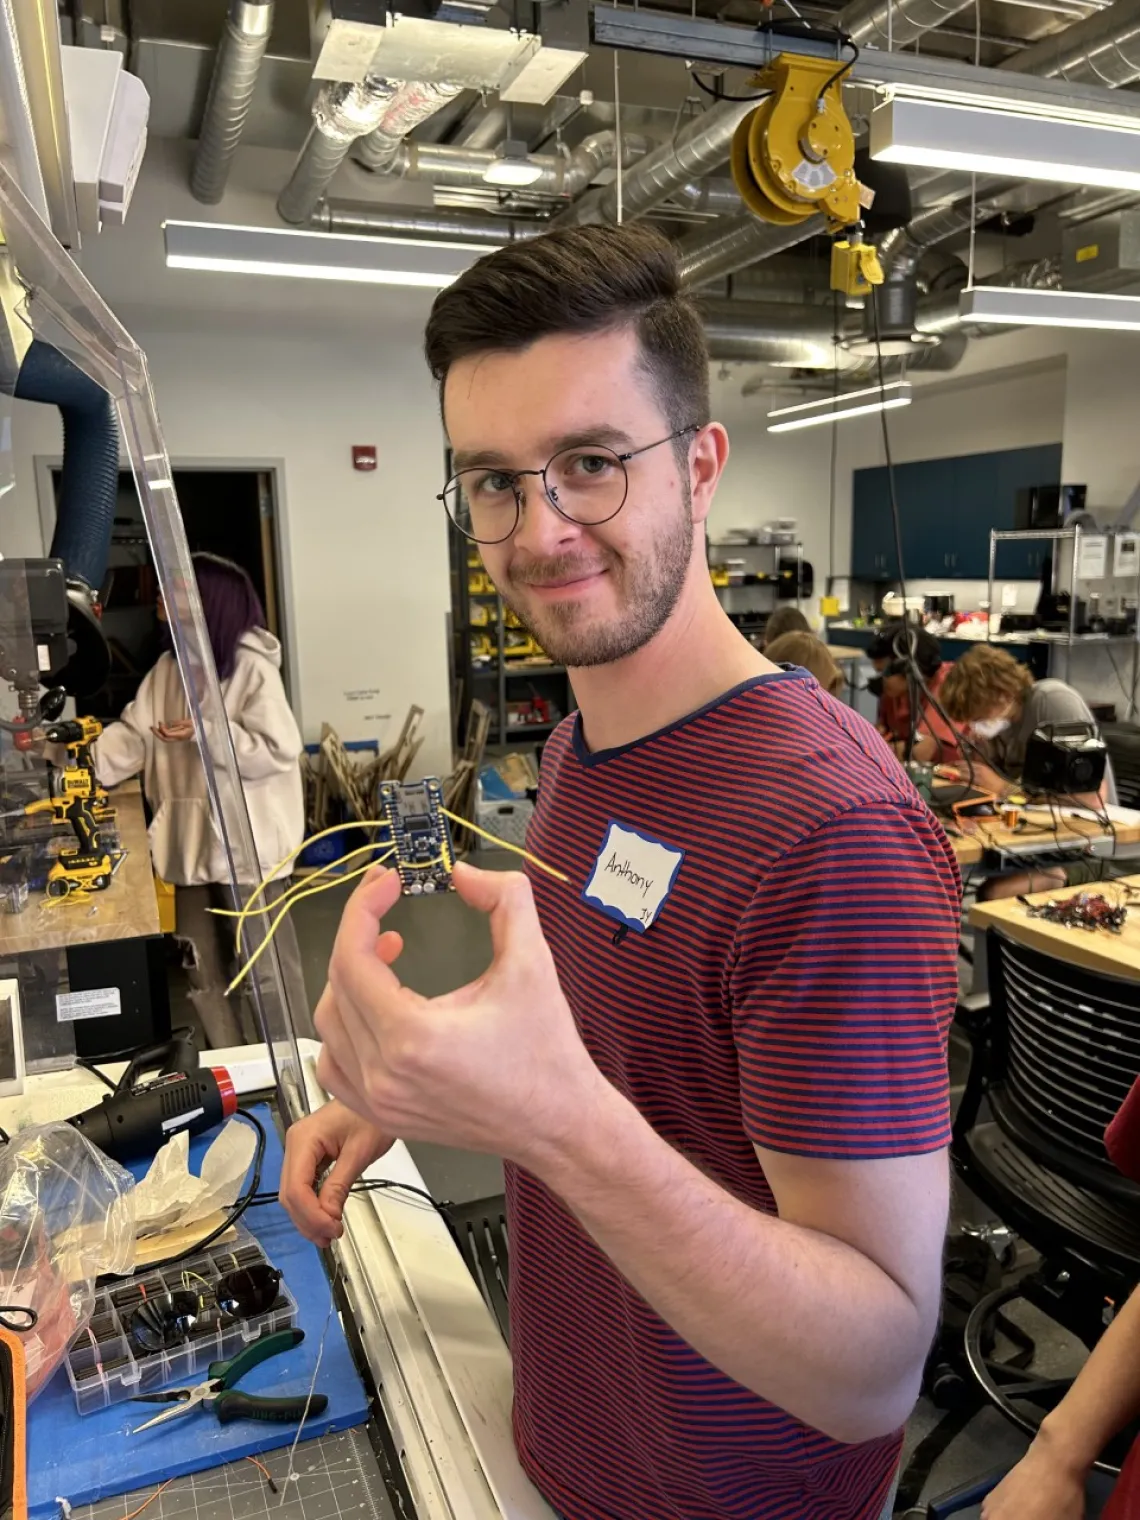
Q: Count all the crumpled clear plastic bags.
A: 1